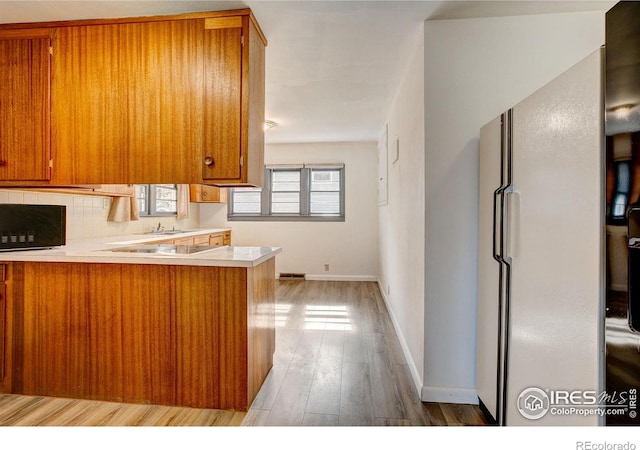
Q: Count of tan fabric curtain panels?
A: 2